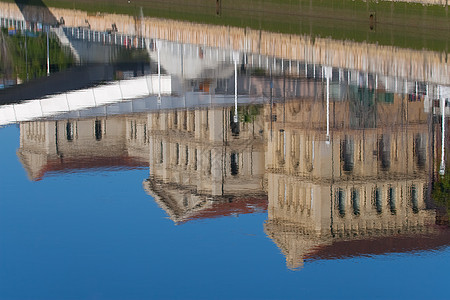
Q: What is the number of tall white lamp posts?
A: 5